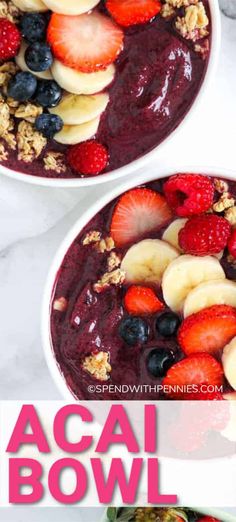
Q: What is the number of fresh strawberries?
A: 6